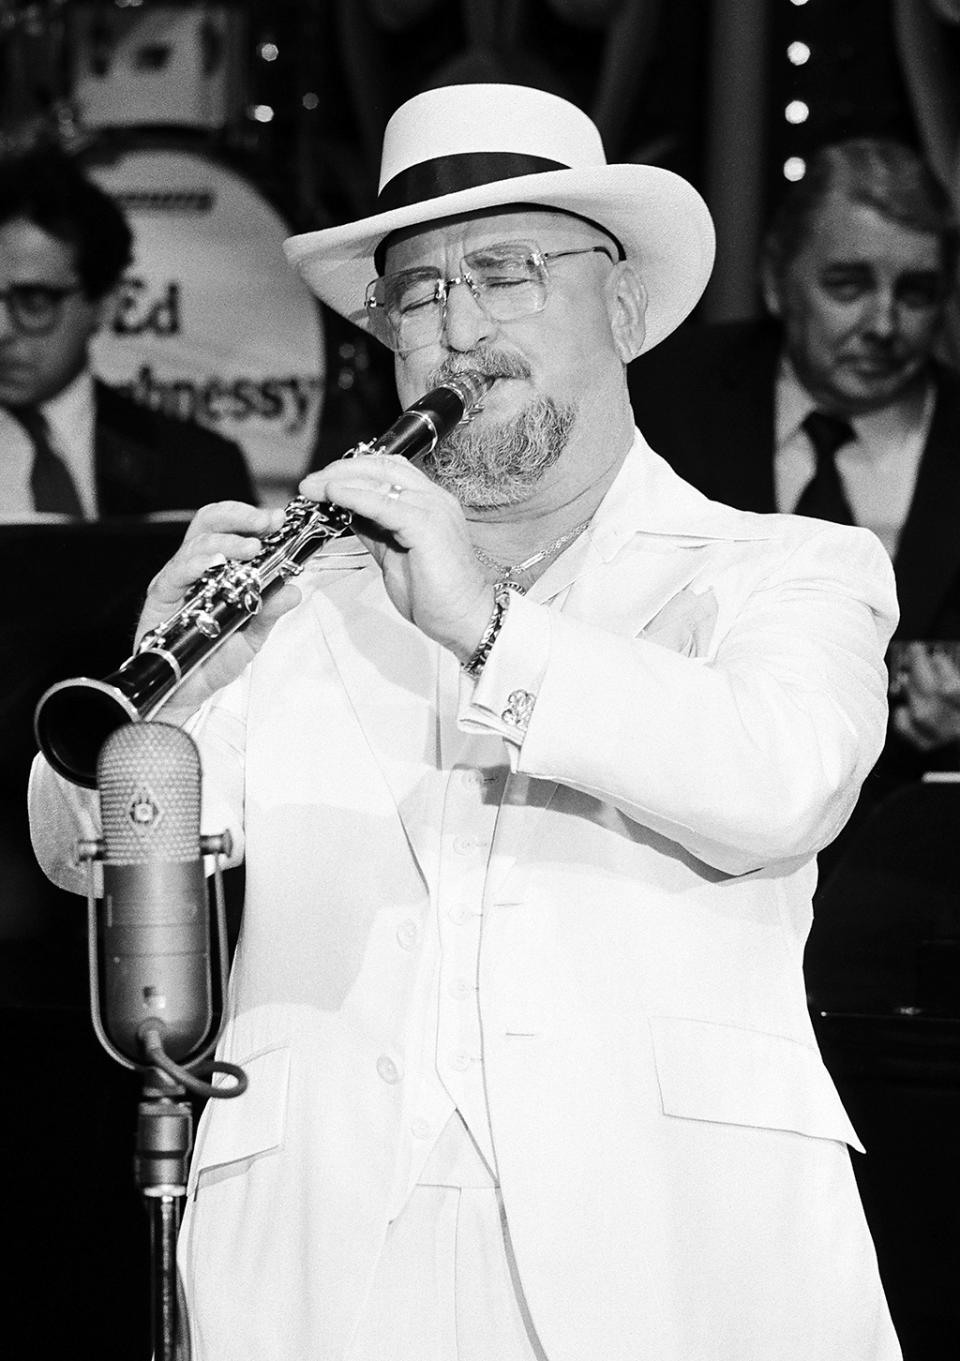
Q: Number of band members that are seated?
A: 2